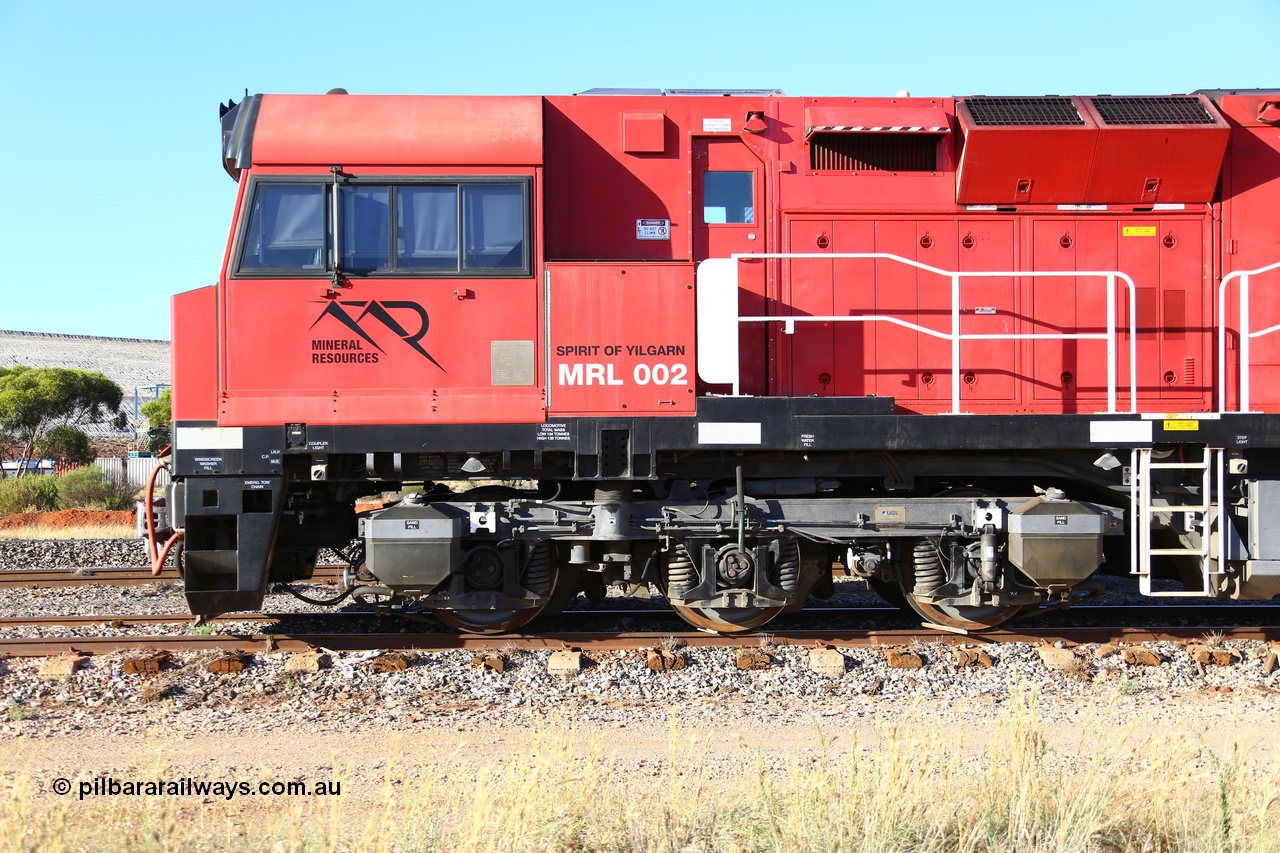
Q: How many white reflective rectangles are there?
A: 3